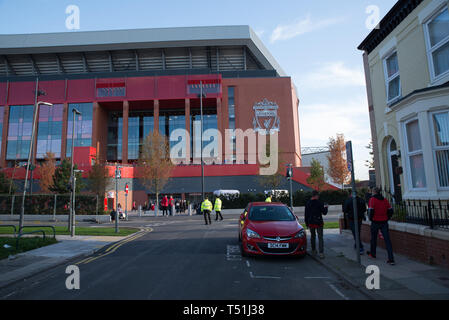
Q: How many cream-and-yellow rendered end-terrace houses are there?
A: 1